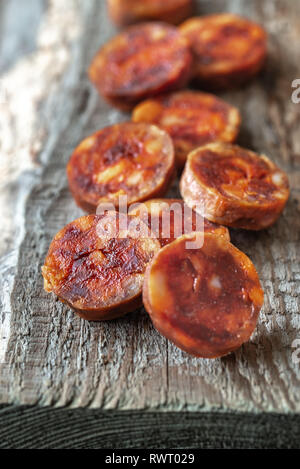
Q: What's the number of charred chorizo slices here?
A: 9